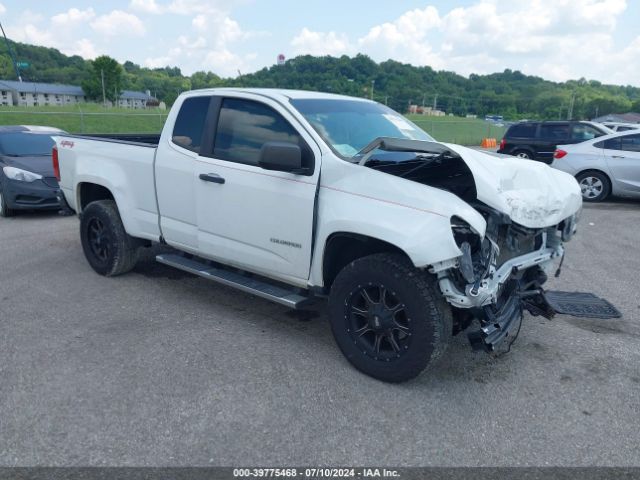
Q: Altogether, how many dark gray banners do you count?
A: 1